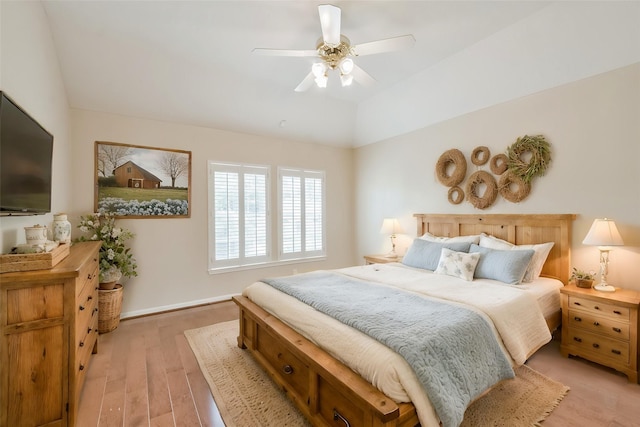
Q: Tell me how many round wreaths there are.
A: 7